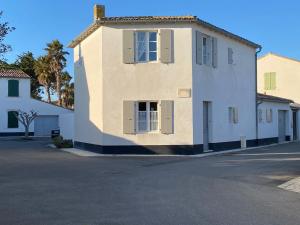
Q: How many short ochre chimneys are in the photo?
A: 1